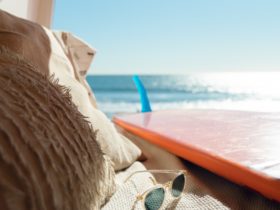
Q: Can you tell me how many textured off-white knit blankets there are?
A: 1